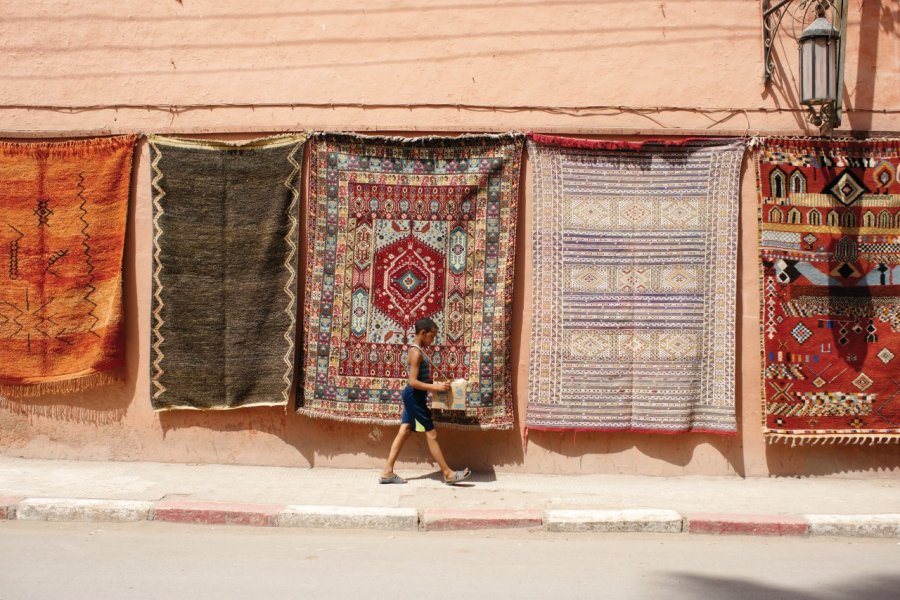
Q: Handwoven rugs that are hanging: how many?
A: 5